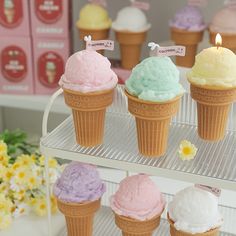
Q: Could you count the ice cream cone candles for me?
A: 10